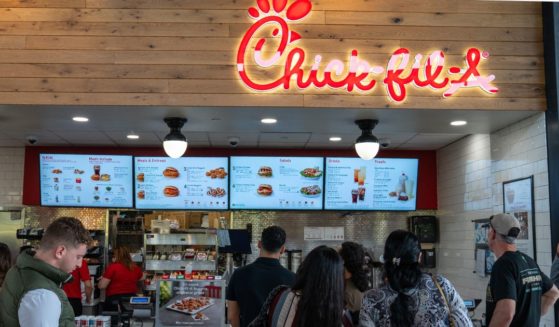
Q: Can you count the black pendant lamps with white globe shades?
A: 2